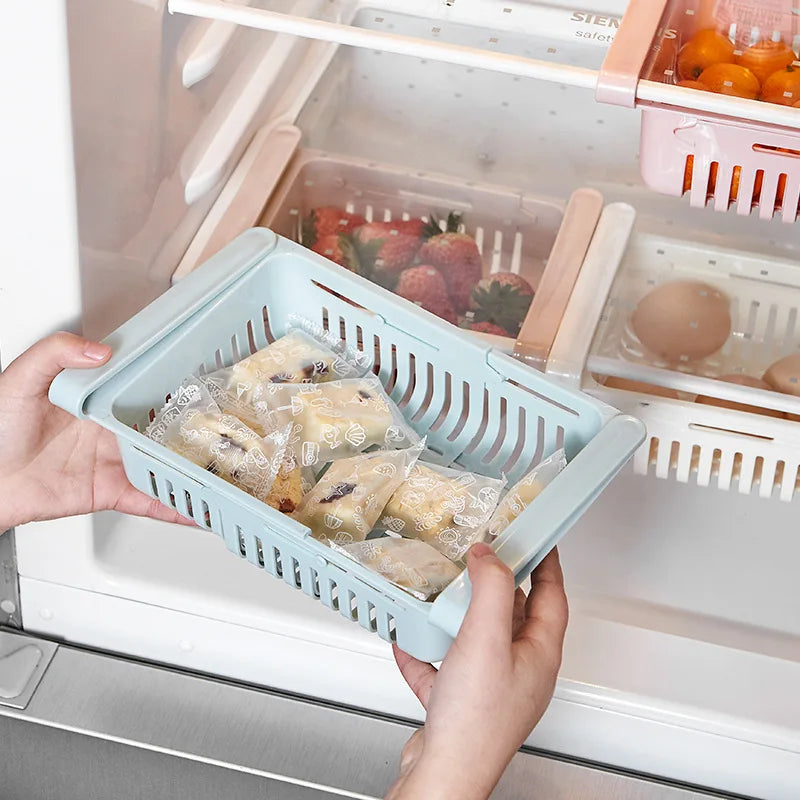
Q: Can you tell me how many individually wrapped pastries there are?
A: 8